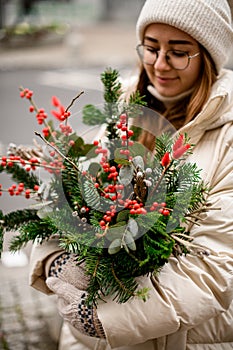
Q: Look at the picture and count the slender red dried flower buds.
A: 6